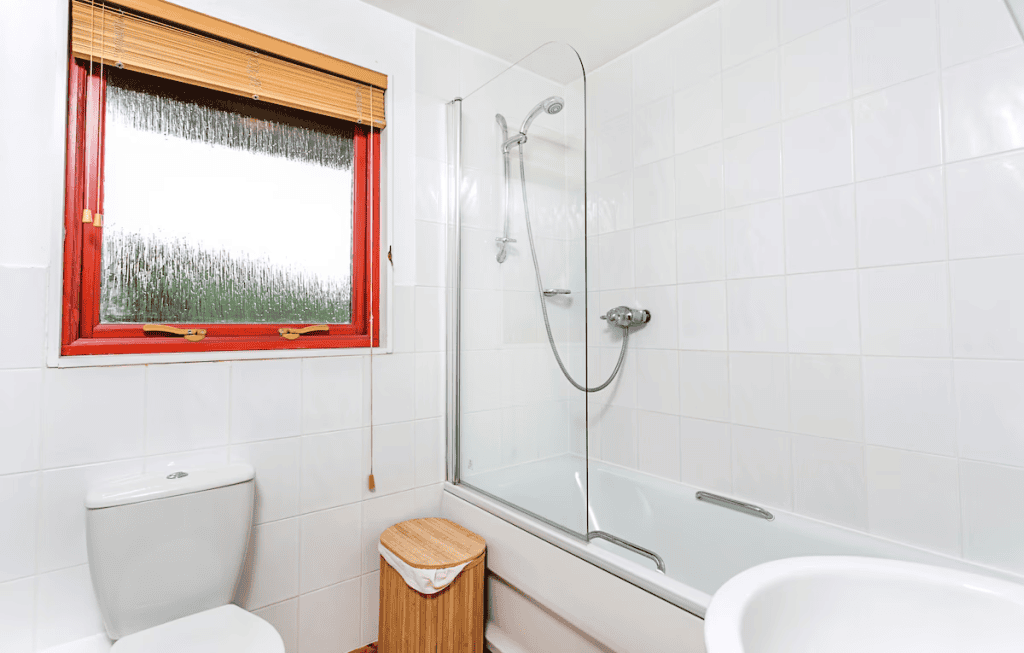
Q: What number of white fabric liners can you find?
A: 1